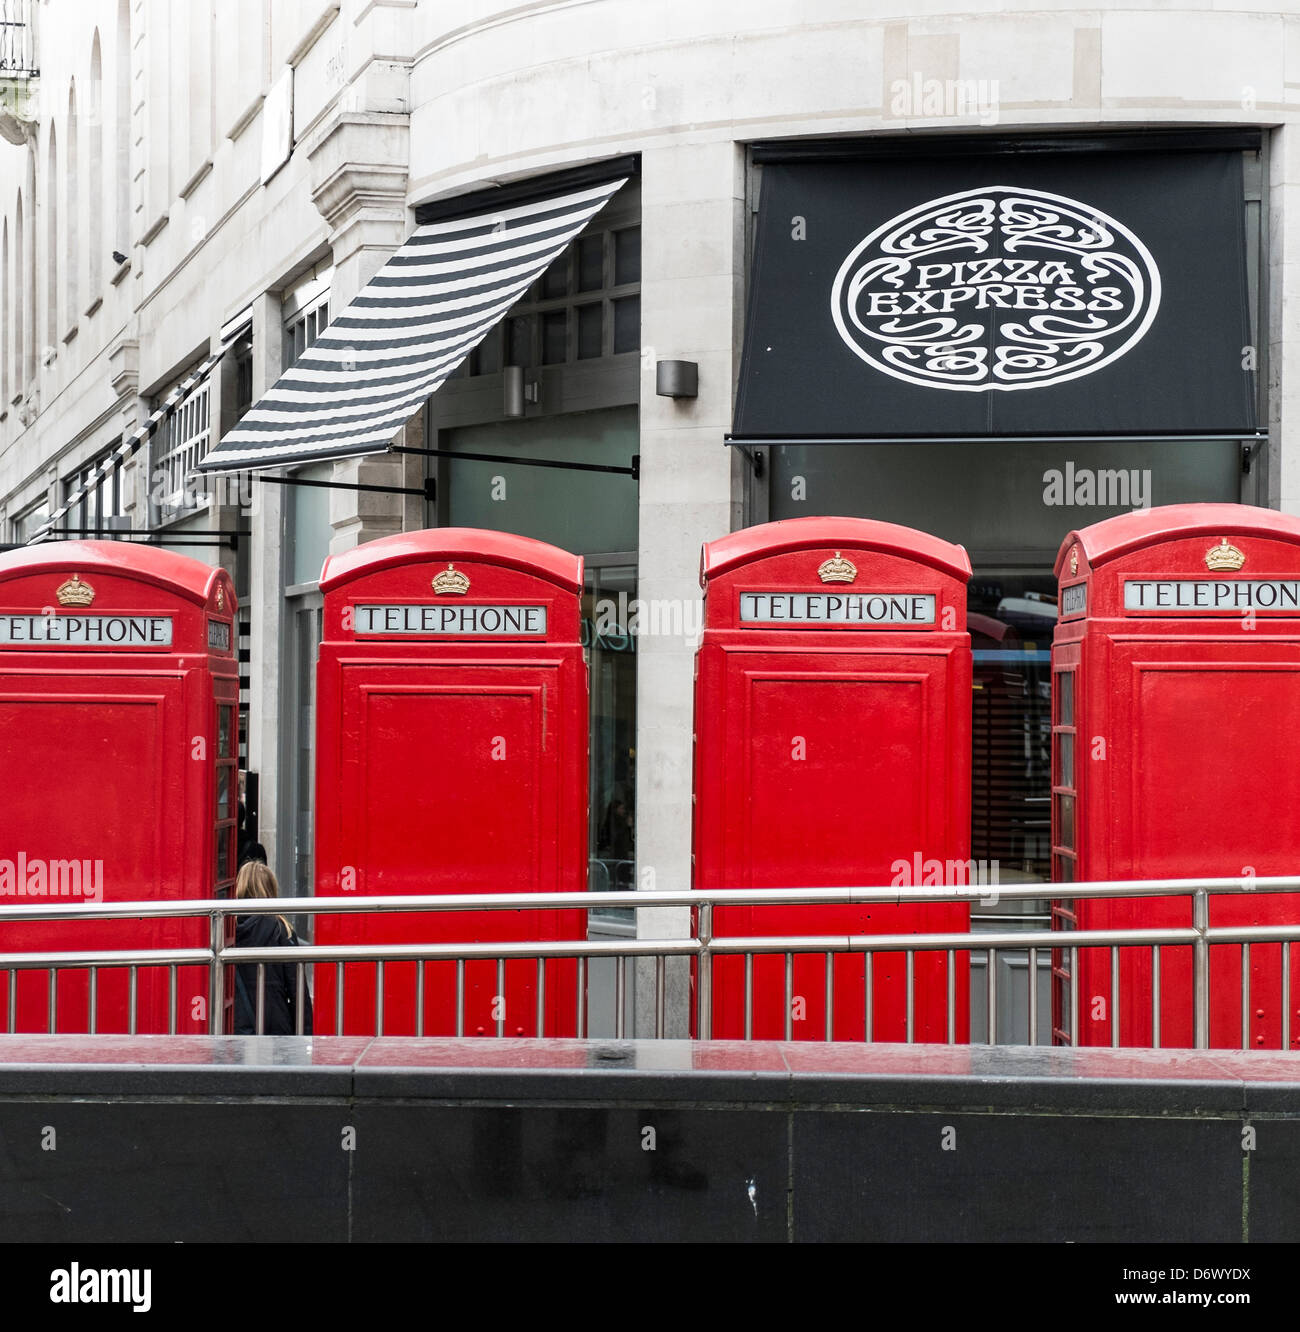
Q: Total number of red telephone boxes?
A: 4